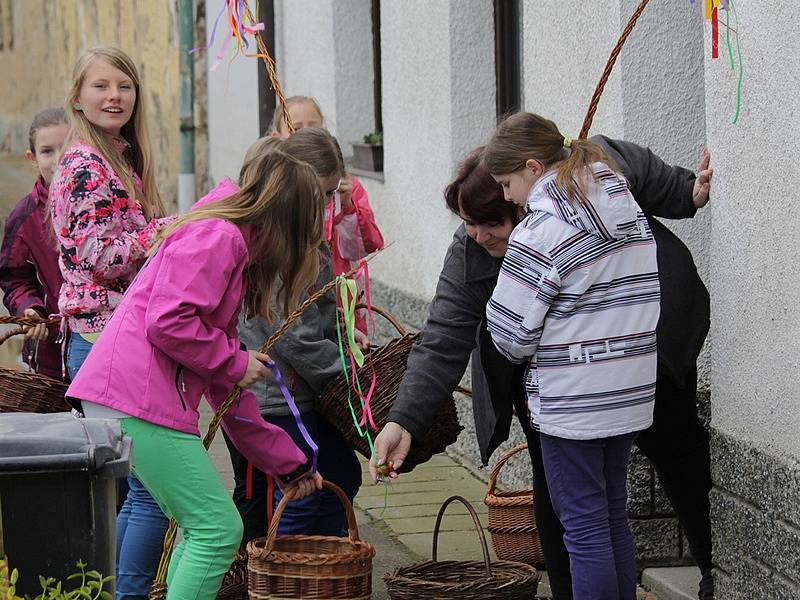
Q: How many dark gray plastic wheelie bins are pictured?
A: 1